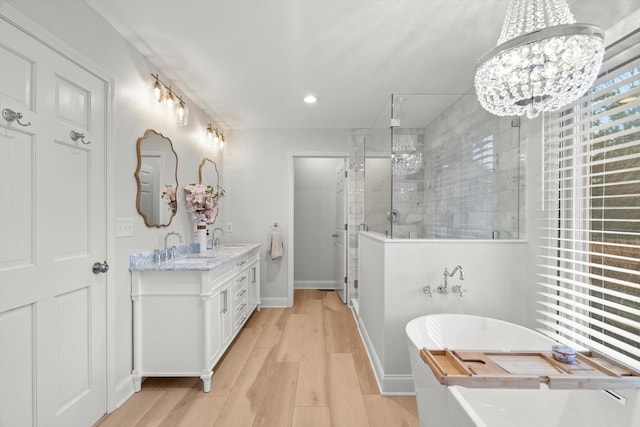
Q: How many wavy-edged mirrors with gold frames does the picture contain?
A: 2